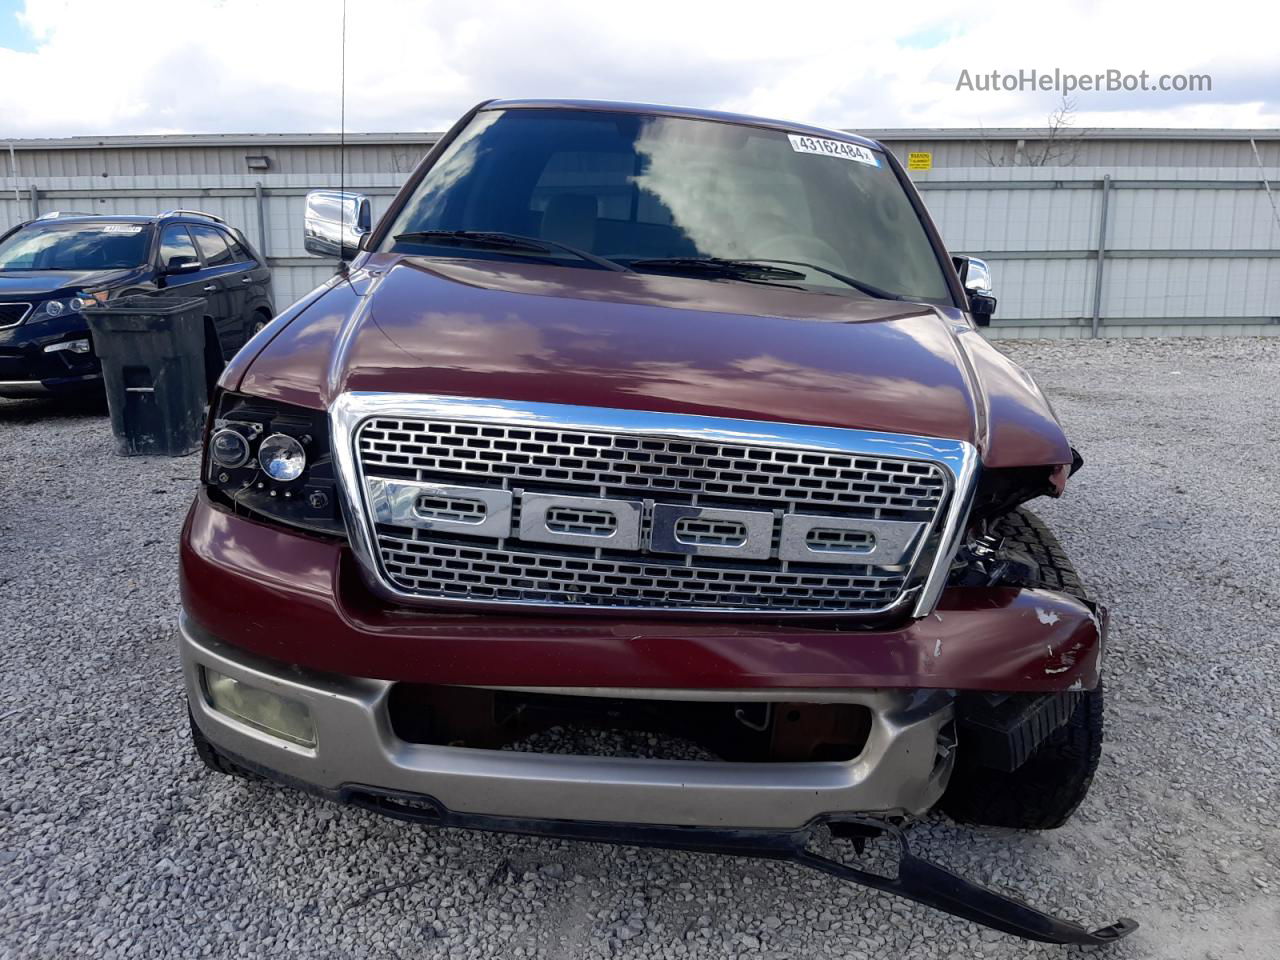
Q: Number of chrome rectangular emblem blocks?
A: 4